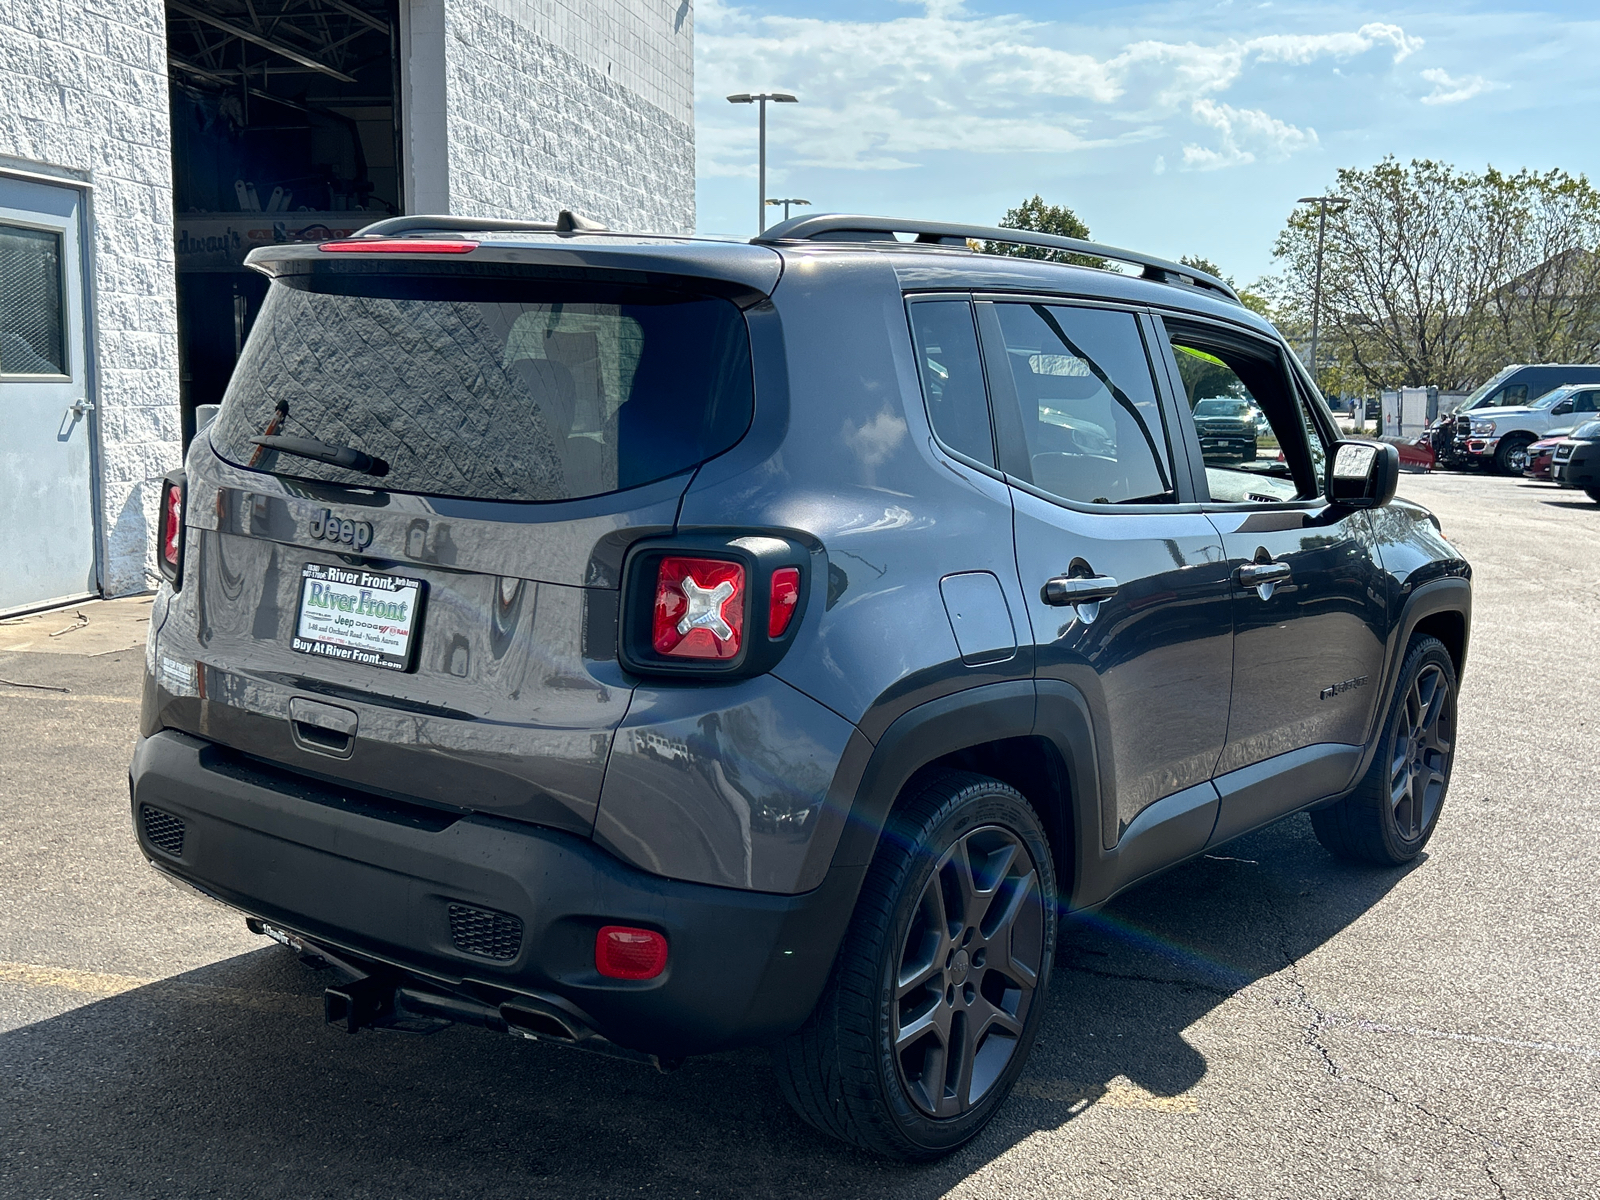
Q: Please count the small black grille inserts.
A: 2